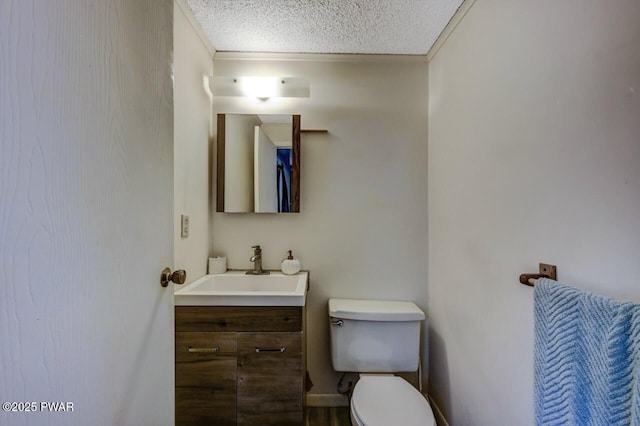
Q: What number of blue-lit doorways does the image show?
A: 1